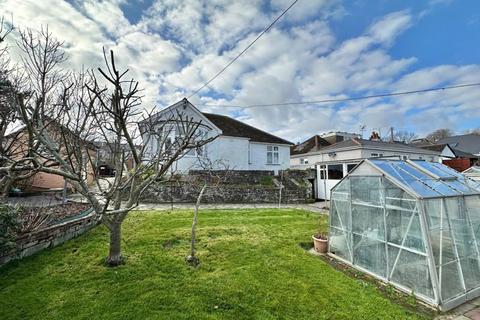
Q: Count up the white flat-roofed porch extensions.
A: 1